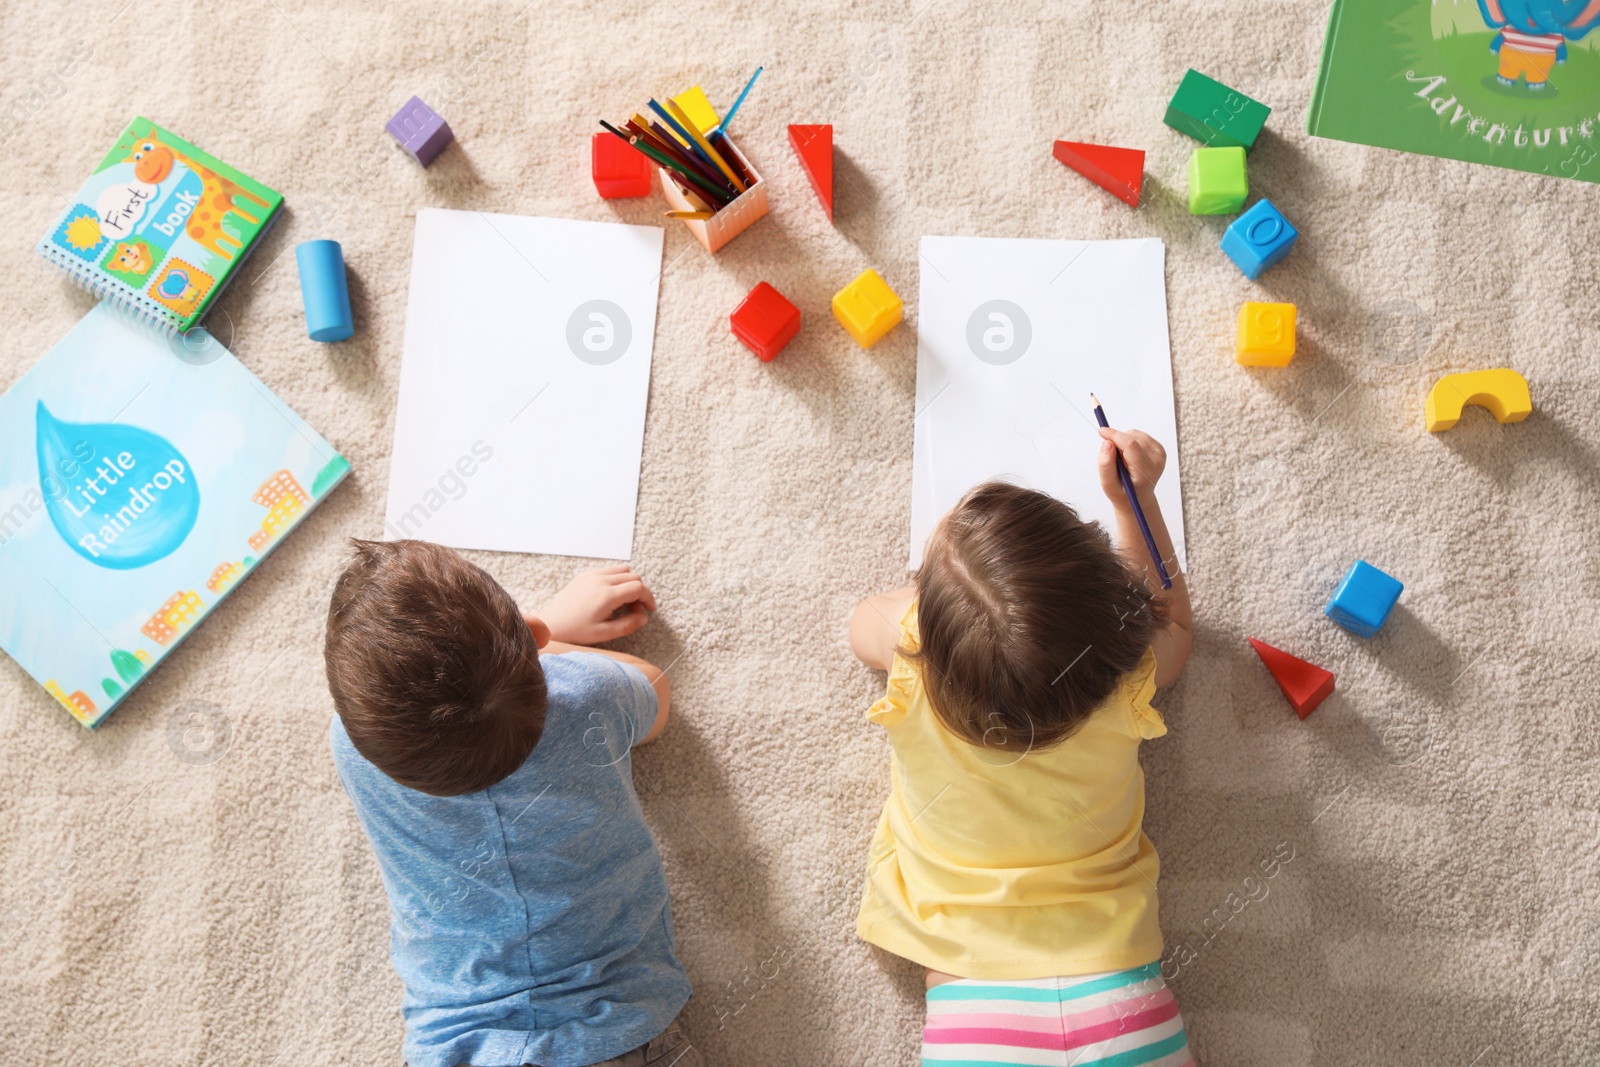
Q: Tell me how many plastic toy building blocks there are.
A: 15